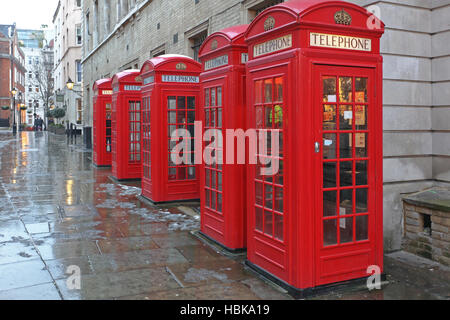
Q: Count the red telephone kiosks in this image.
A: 5